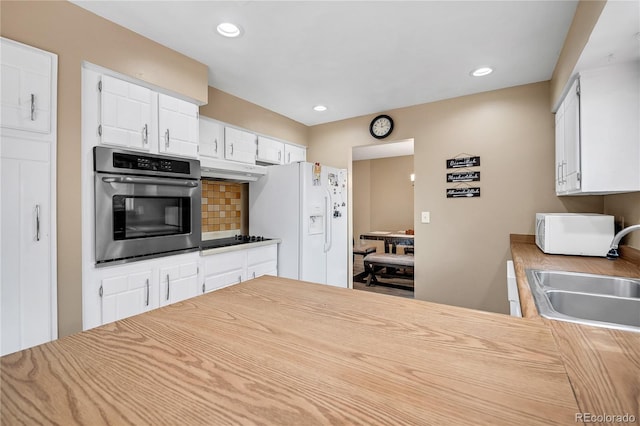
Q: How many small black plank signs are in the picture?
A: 3